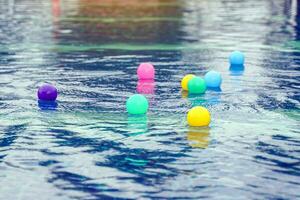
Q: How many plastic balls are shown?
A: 8